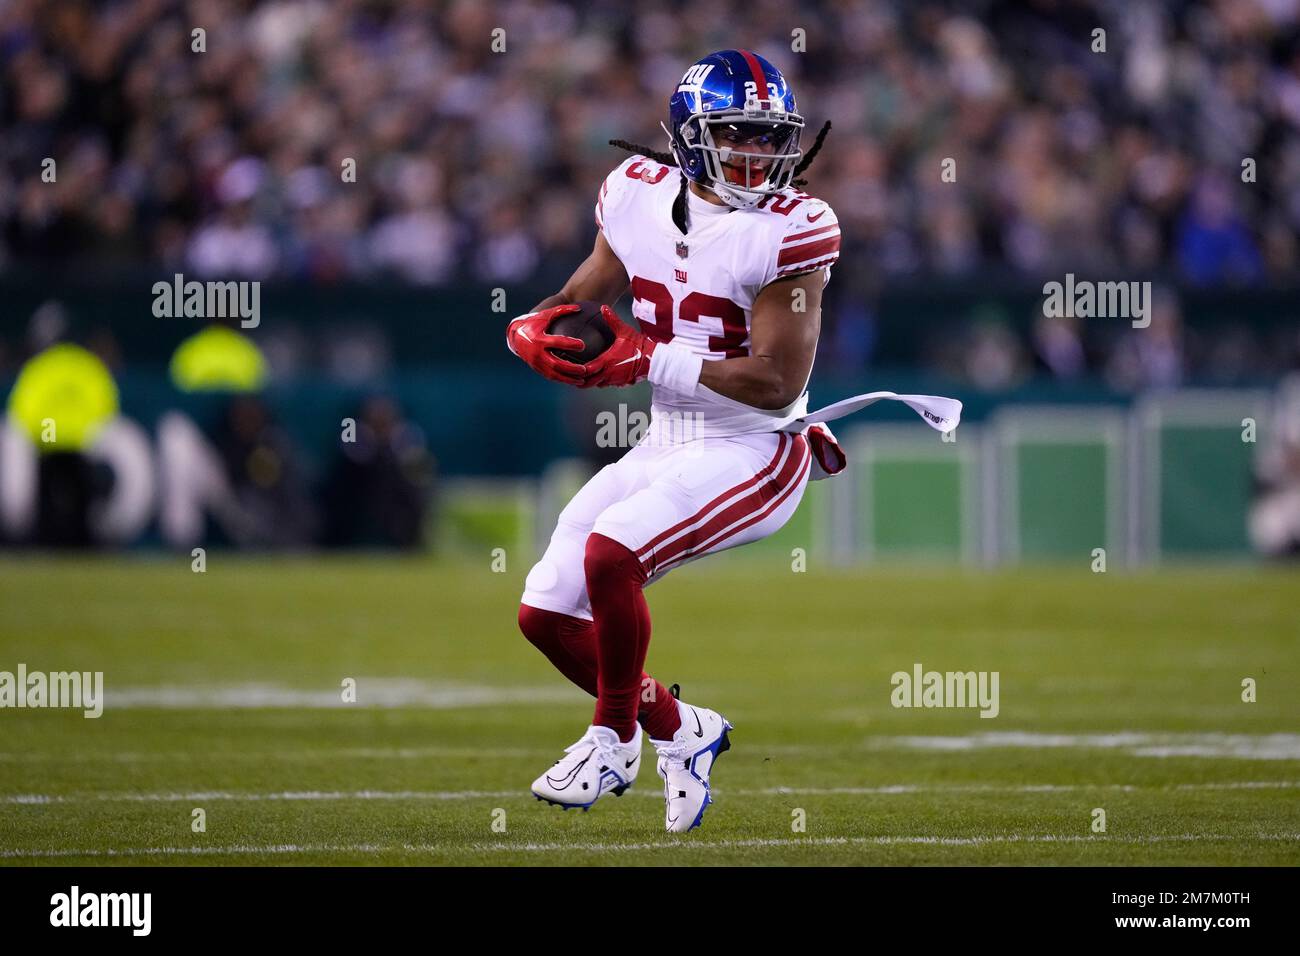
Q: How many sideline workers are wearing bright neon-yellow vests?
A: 2